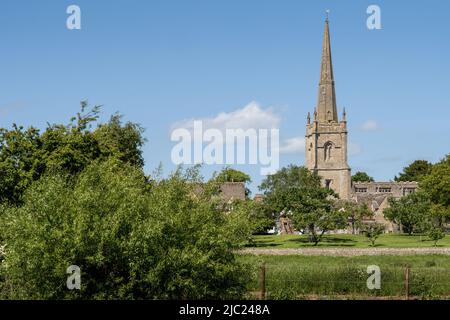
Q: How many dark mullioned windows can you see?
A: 3